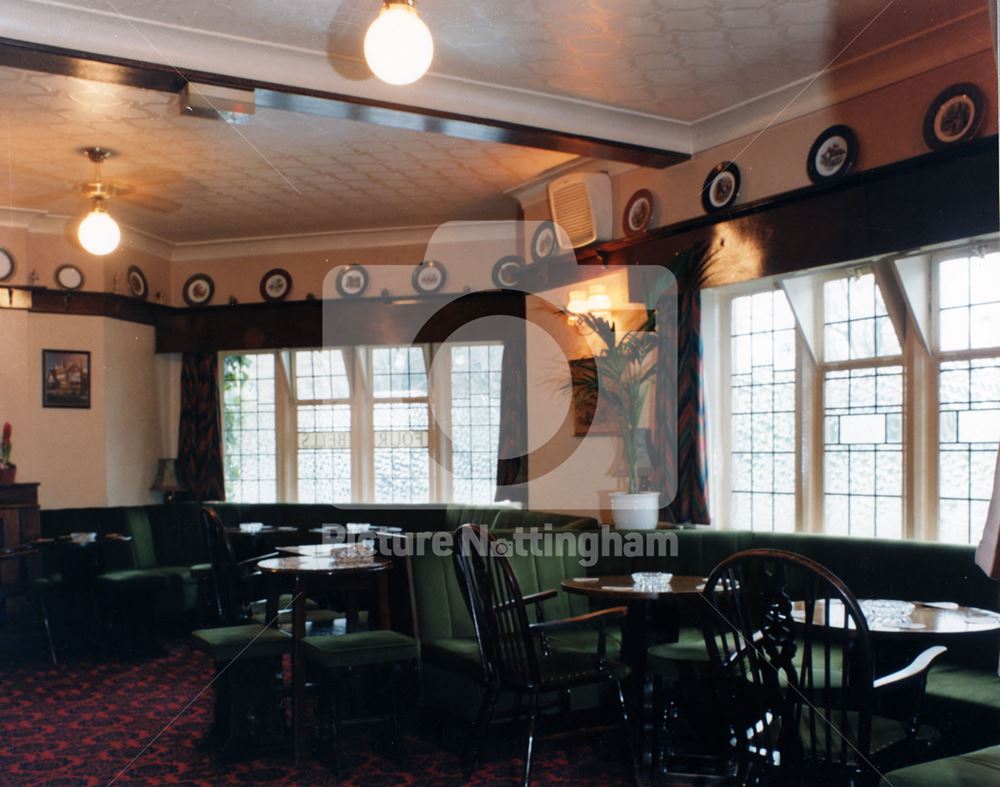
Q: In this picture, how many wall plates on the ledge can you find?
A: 13